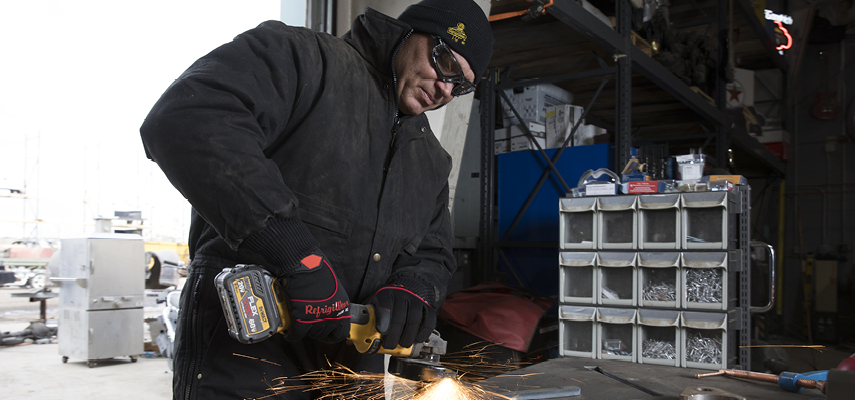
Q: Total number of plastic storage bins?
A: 12